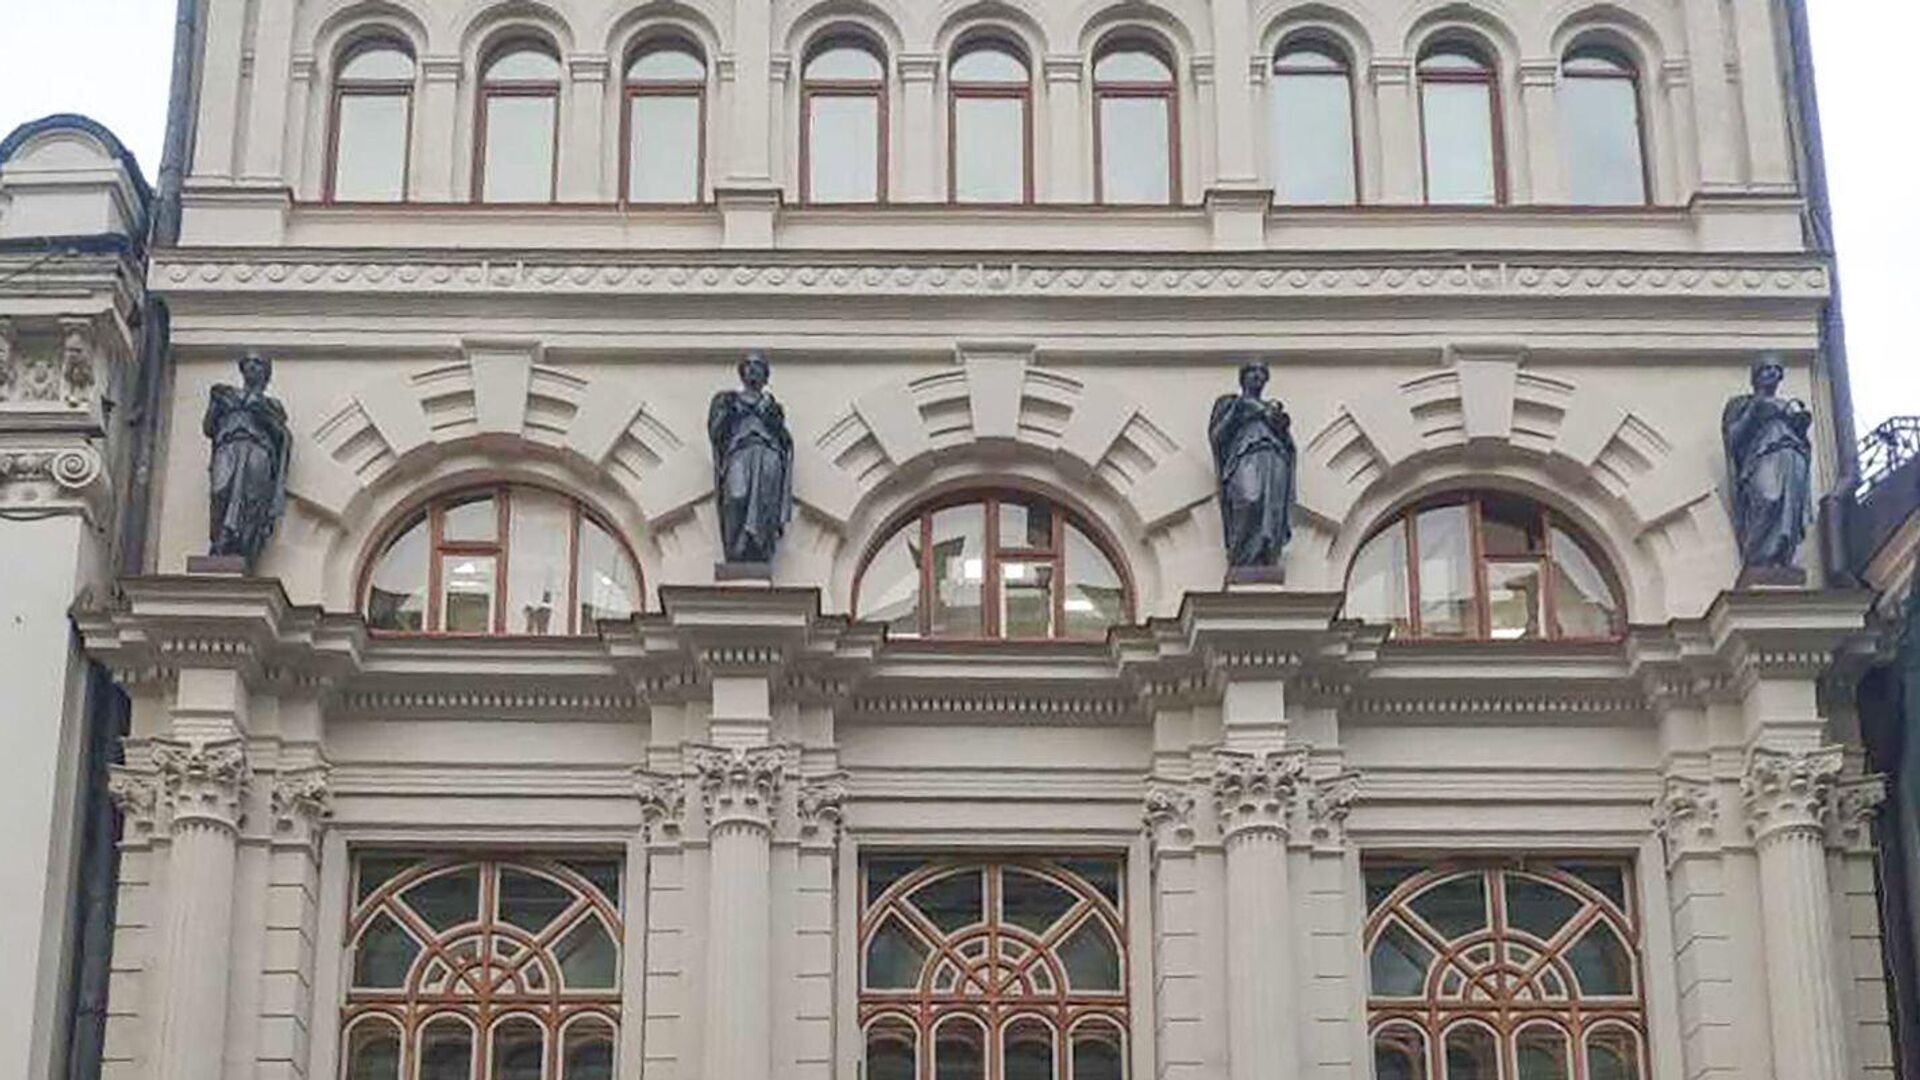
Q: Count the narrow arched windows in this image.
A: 9